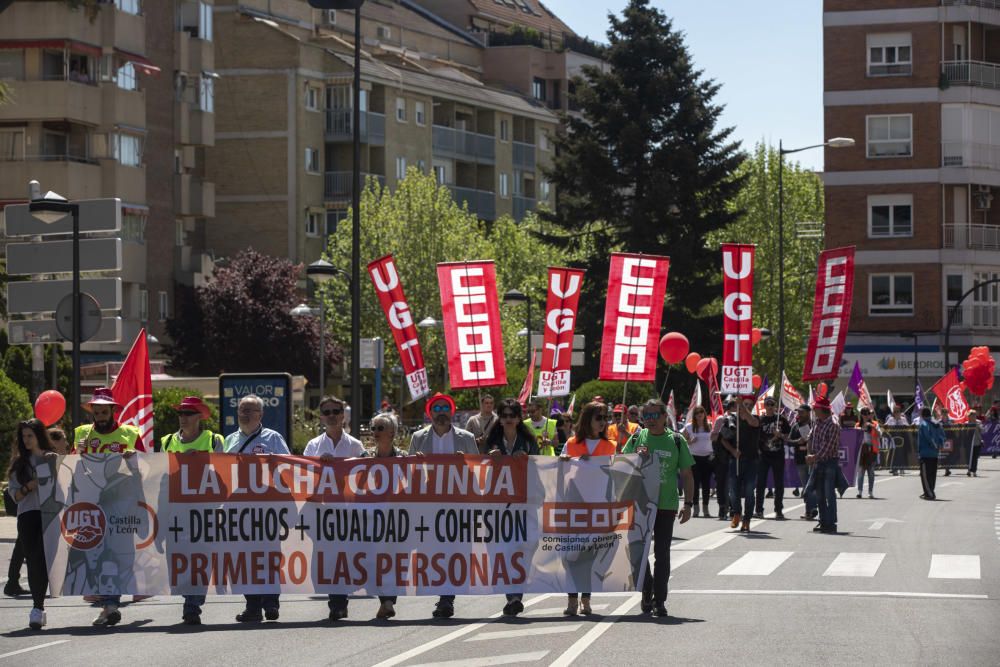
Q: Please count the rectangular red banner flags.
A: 6